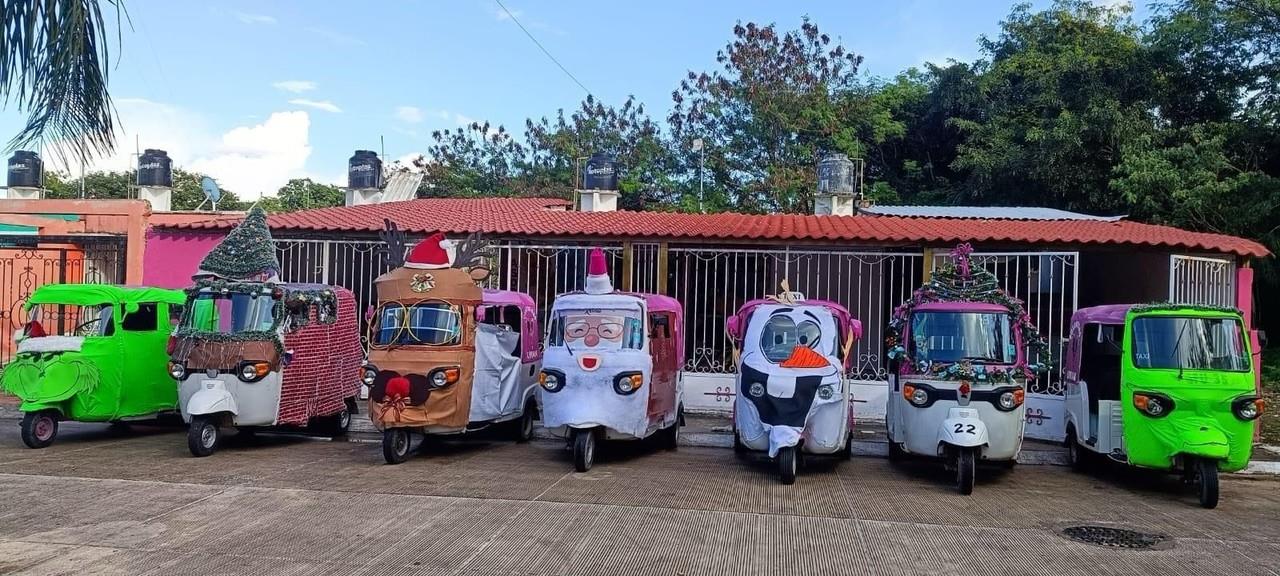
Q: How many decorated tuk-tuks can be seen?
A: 7